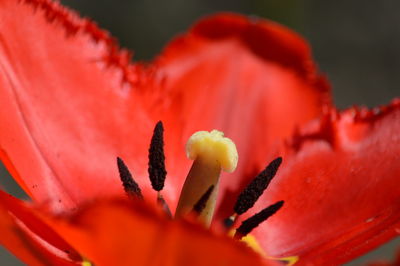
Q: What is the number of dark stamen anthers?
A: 5